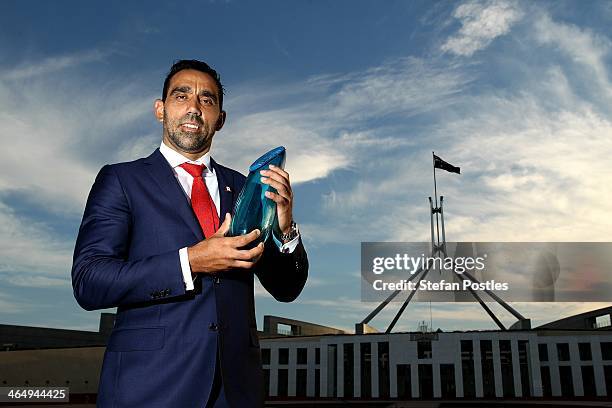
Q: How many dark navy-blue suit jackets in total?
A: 1